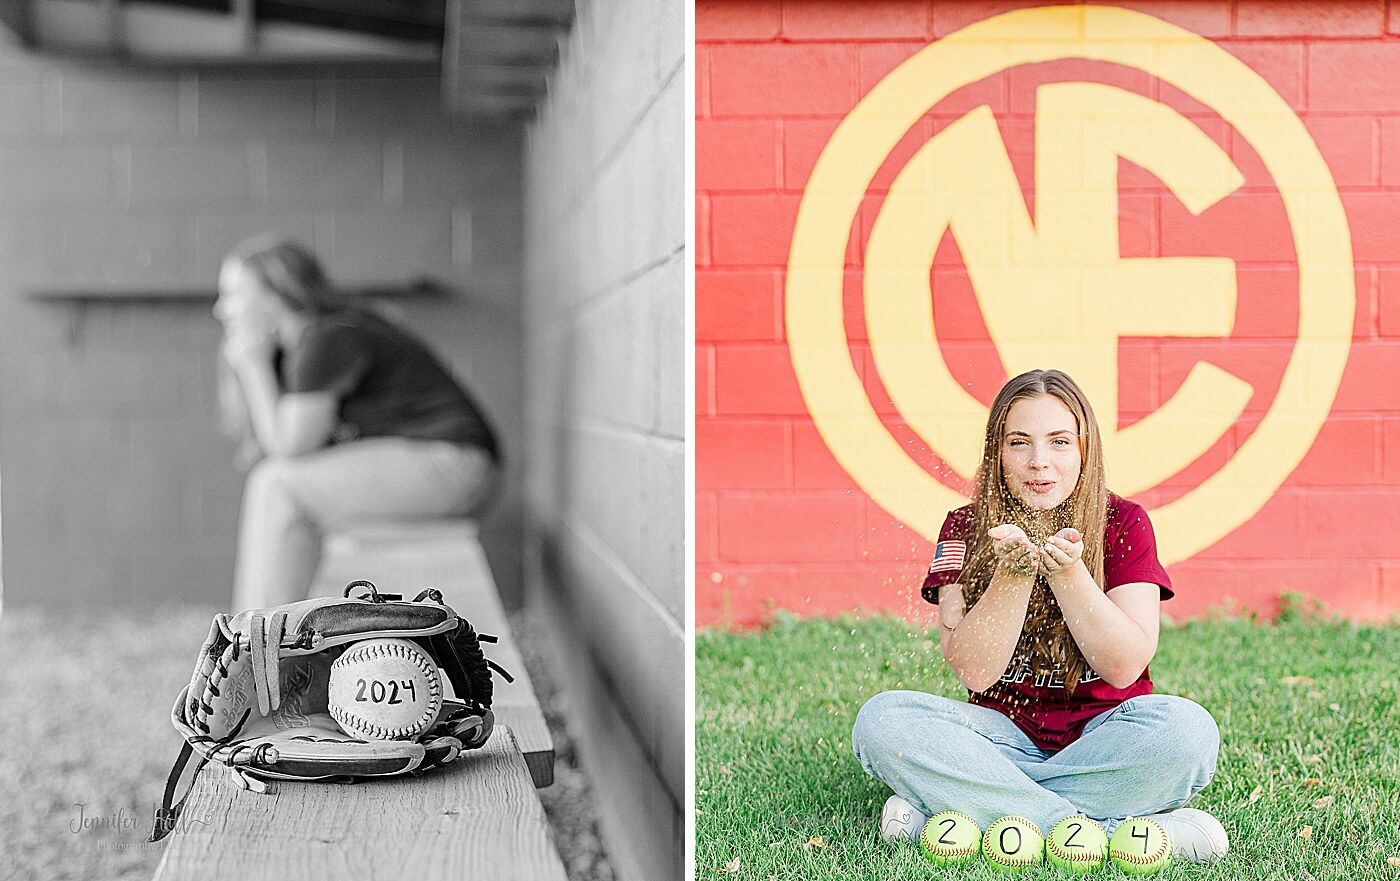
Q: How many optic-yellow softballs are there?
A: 4